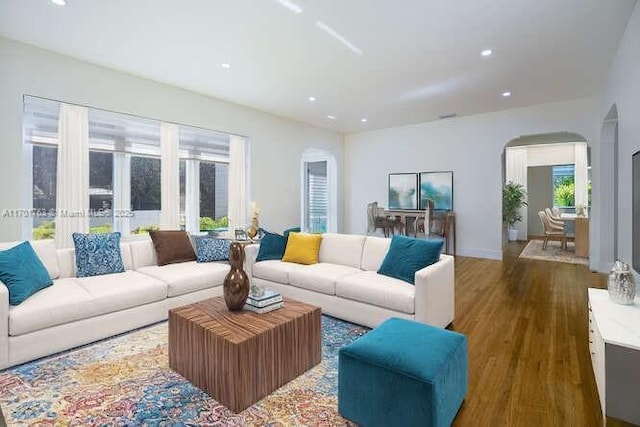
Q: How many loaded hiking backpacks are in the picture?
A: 0